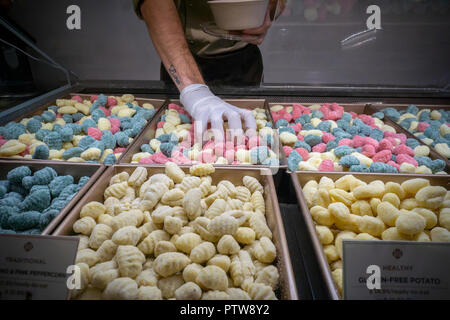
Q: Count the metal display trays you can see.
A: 7